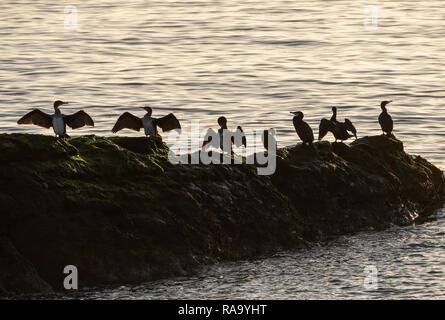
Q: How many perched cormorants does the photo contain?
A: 7